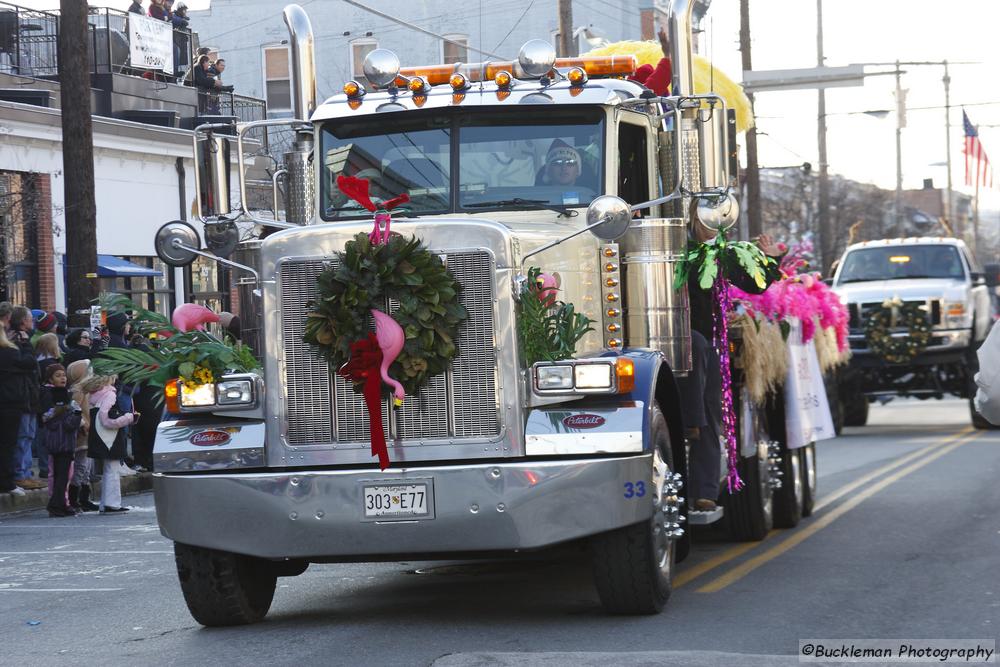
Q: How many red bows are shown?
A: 2